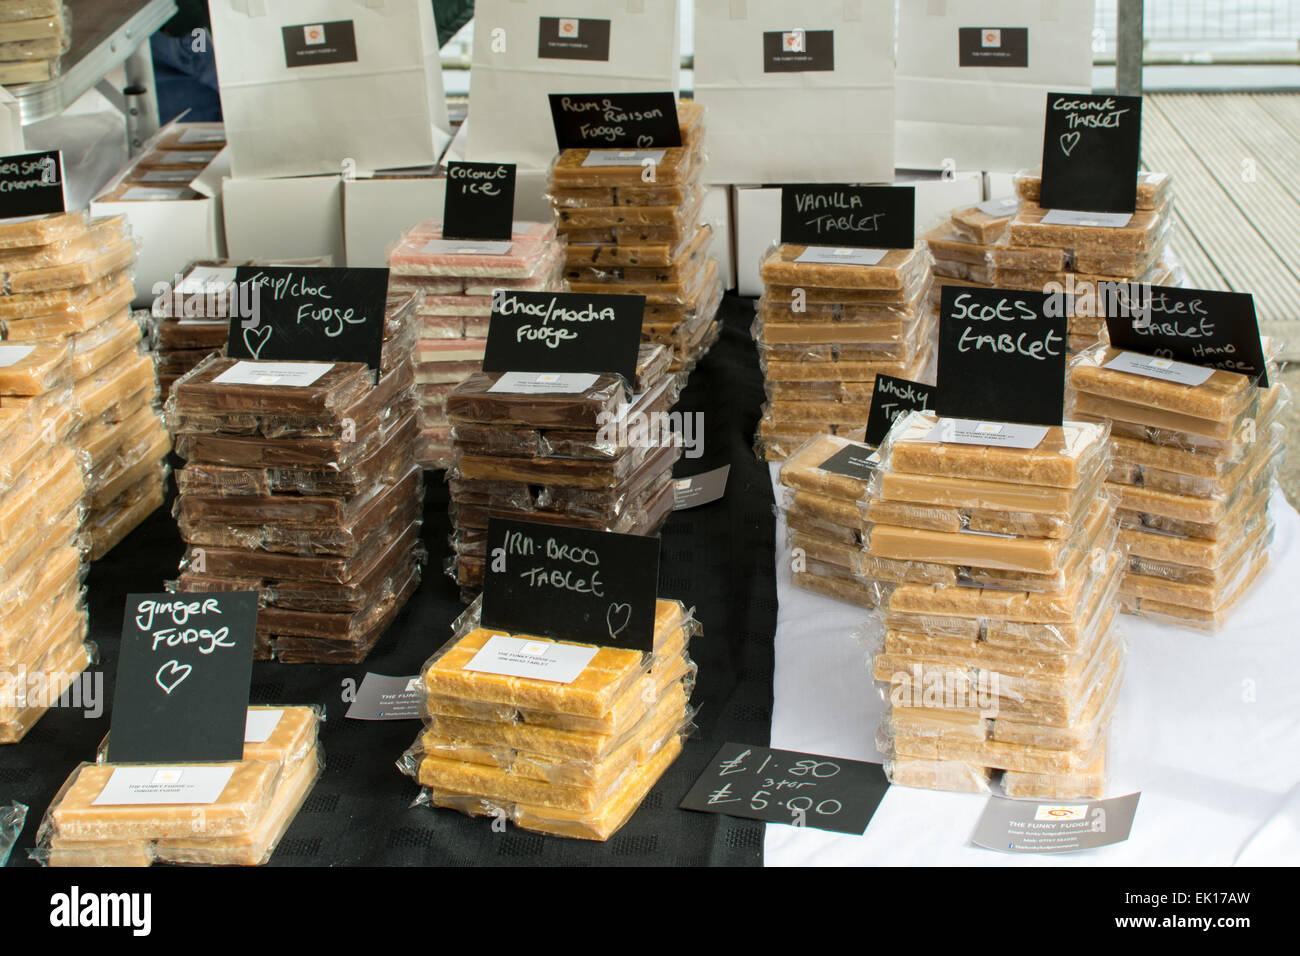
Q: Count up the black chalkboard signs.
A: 13